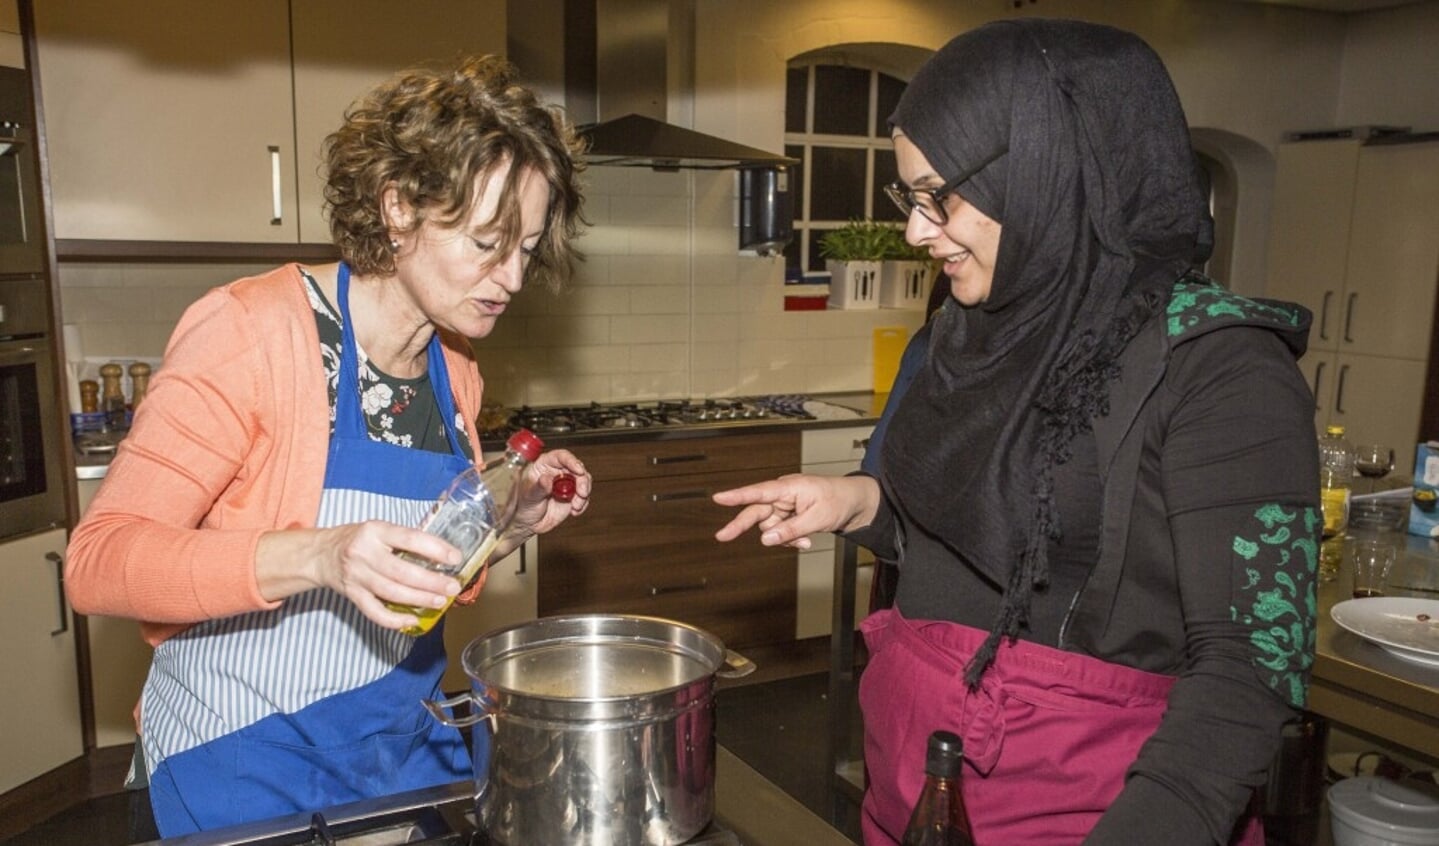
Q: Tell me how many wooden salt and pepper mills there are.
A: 3